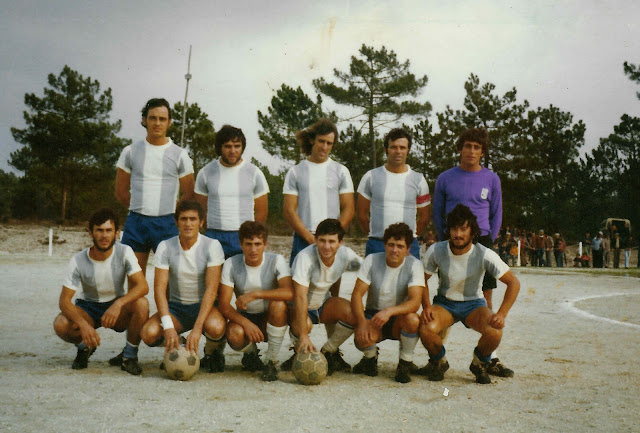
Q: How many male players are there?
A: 11